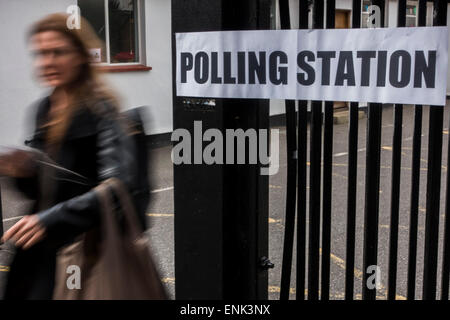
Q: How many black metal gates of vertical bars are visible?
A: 1